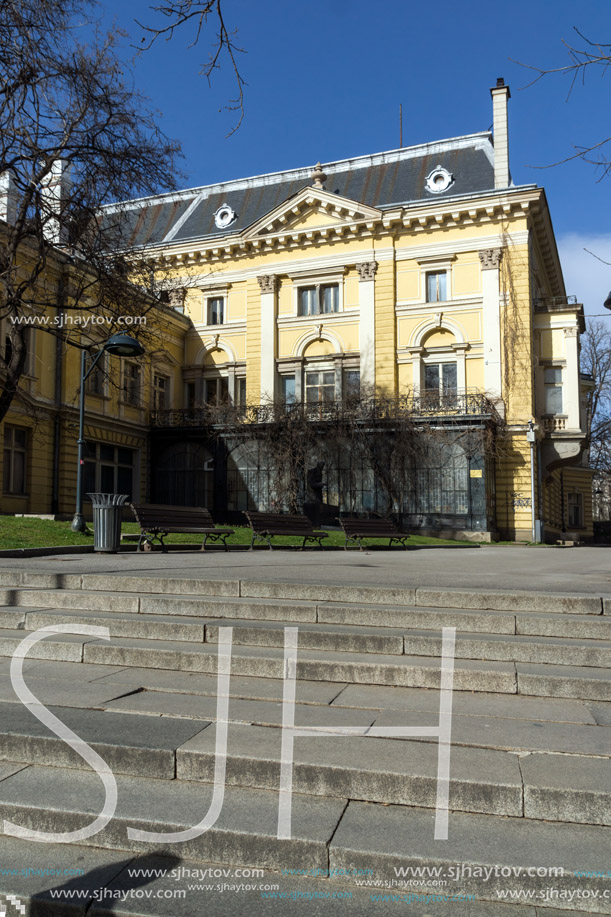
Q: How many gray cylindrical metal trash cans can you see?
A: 1